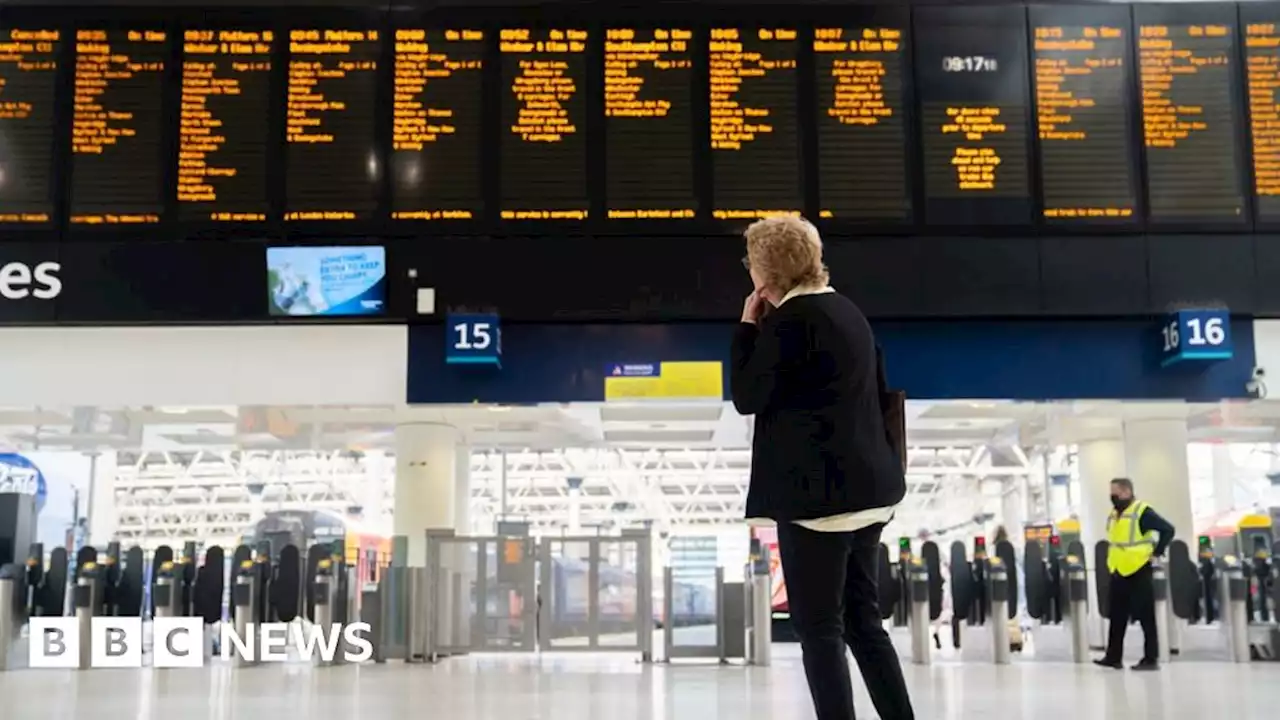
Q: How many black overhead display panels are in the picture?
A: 13